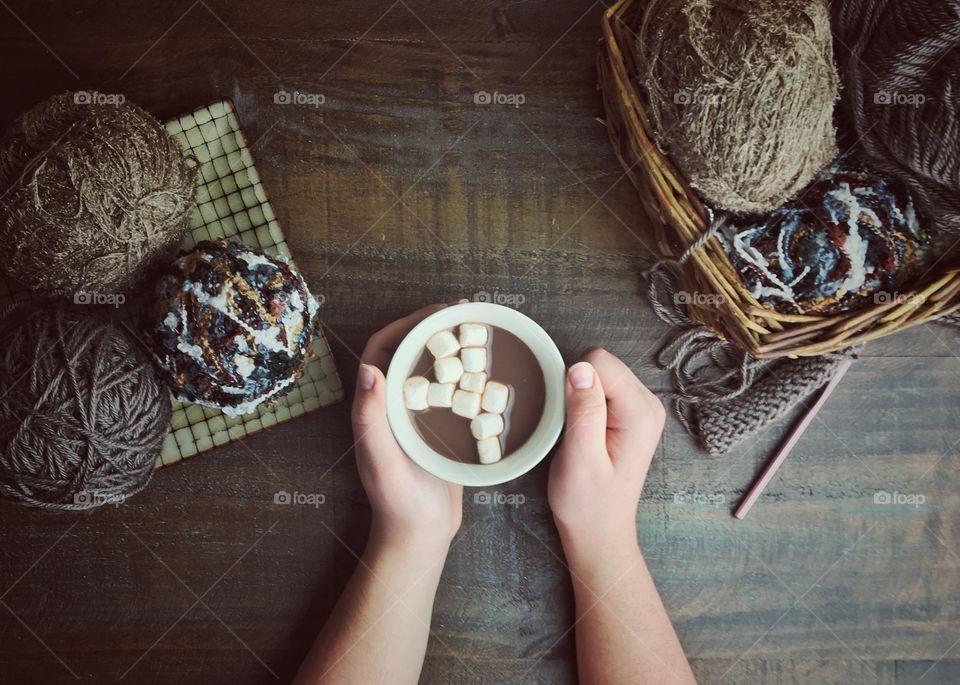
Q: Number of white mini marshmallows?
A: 11